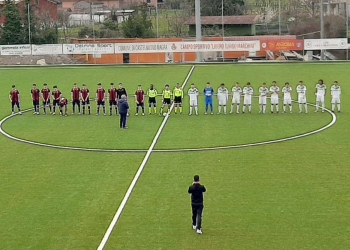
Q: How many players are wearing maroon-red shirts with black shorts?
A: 10